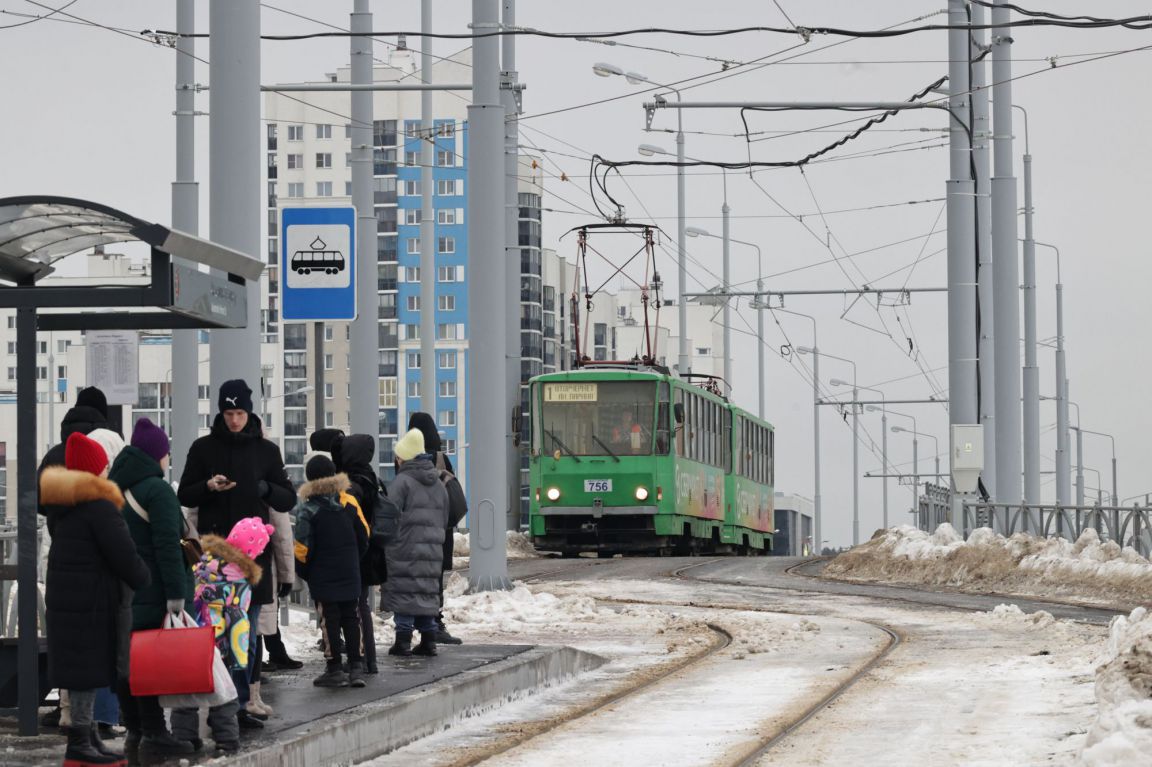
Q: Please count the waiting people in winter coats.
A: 12